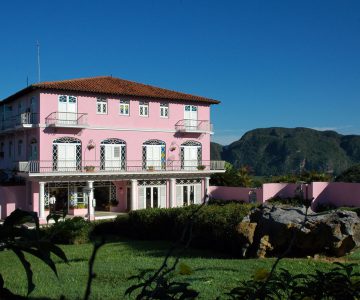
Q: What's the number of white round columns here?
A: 5